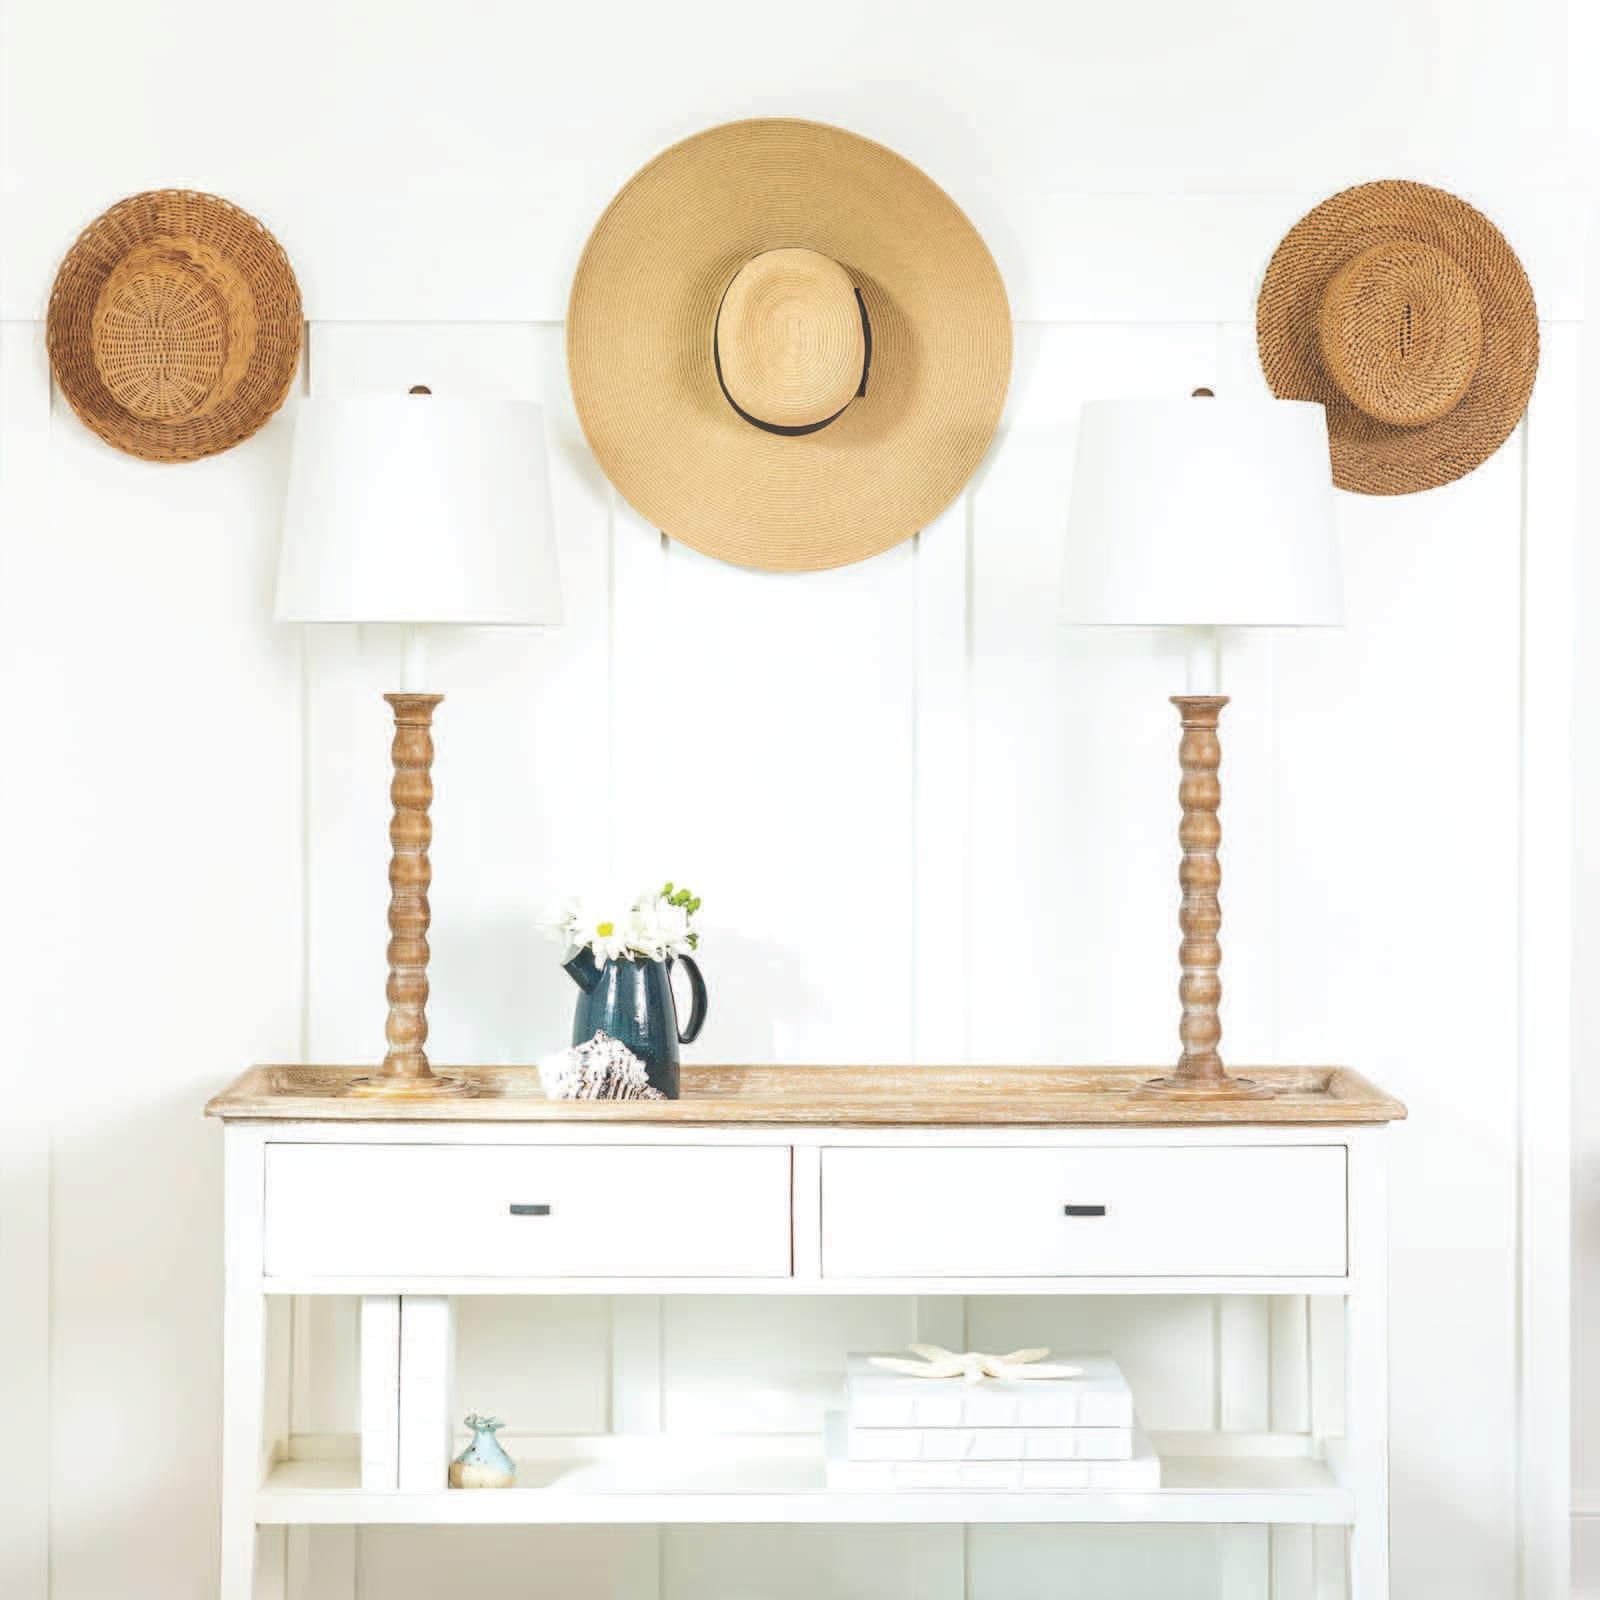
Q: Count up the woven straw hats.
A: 3